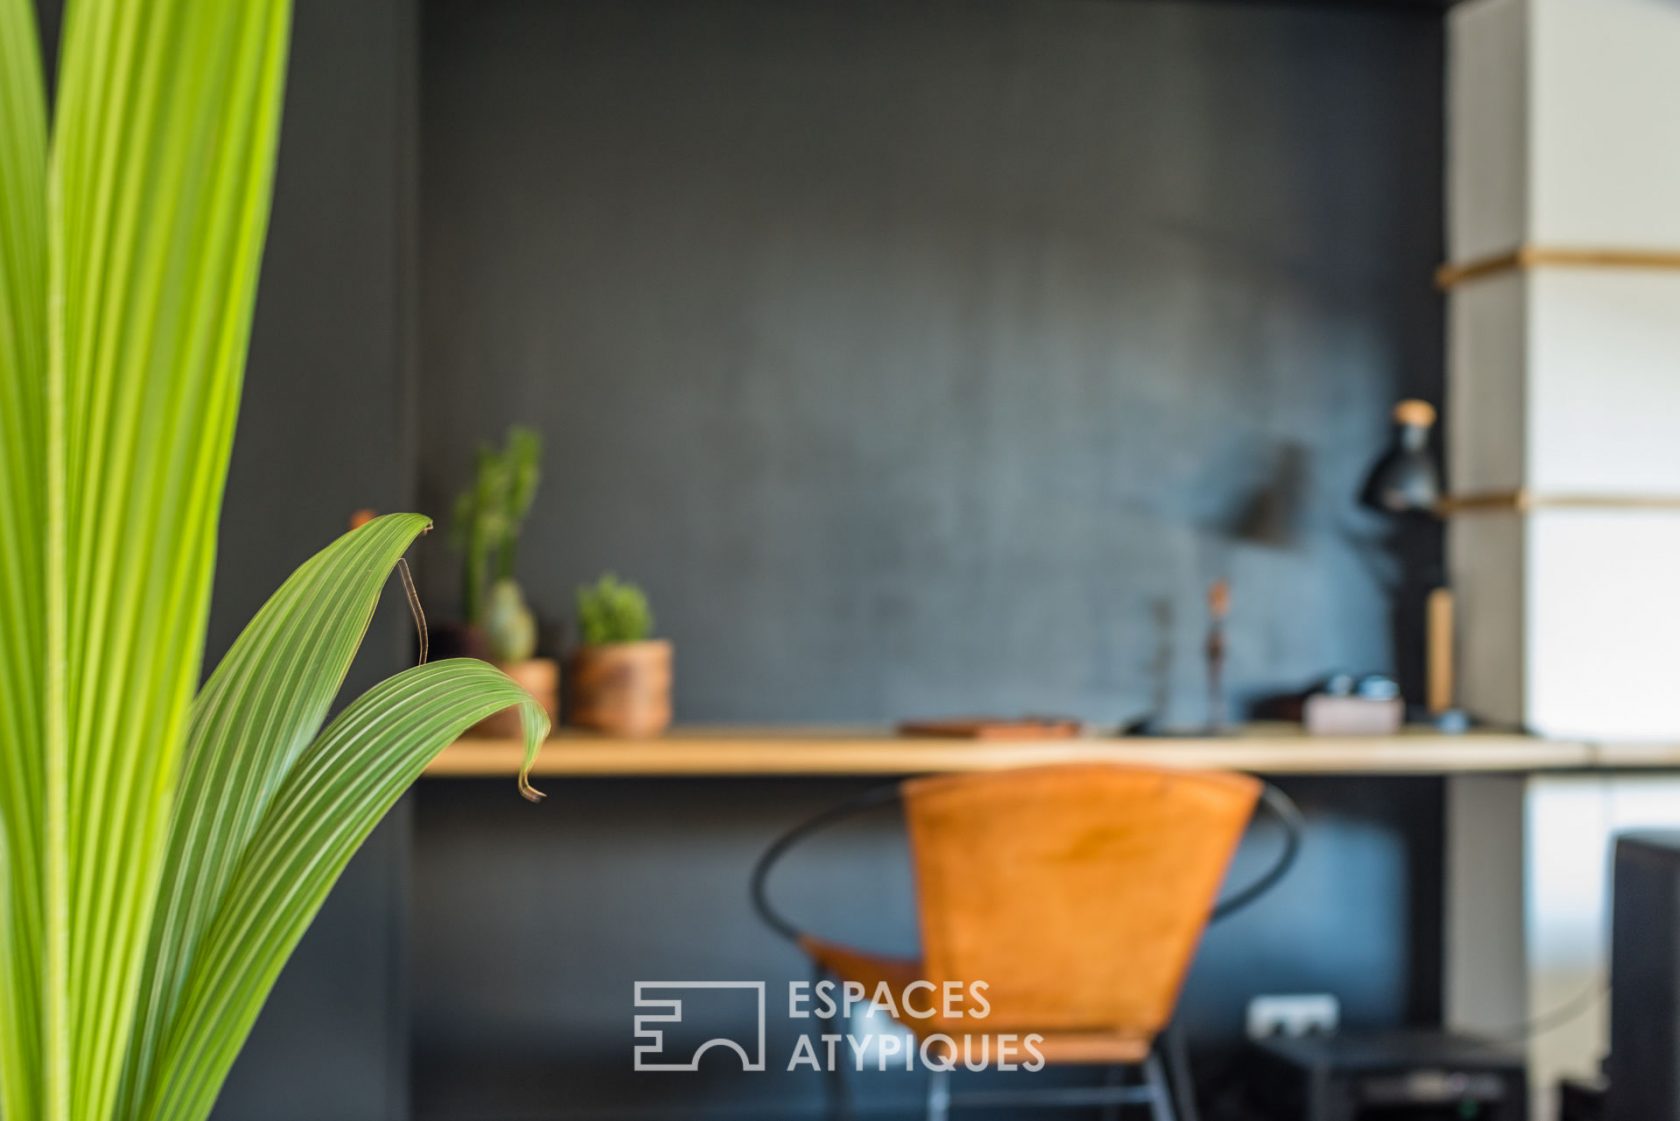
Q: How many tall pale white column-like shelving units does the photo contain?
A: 1